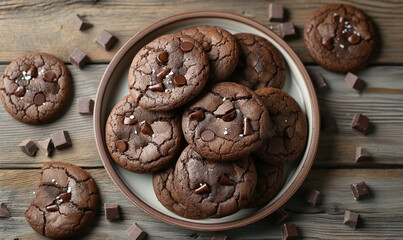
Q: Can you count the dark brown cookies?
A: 12